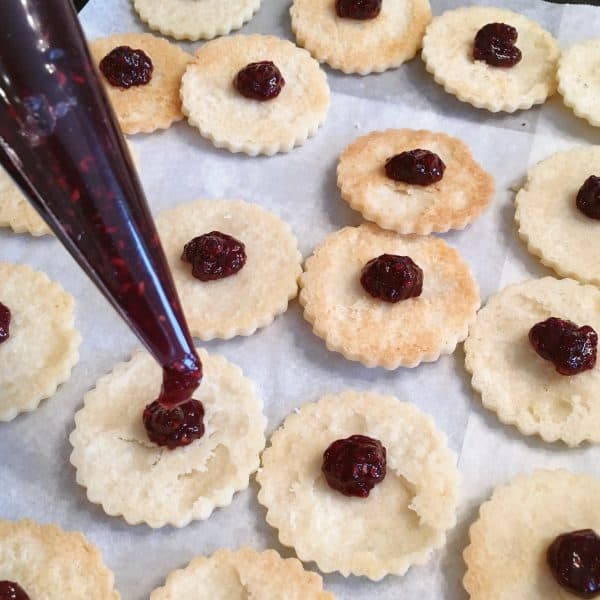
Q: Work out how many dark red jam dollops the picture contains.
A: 14